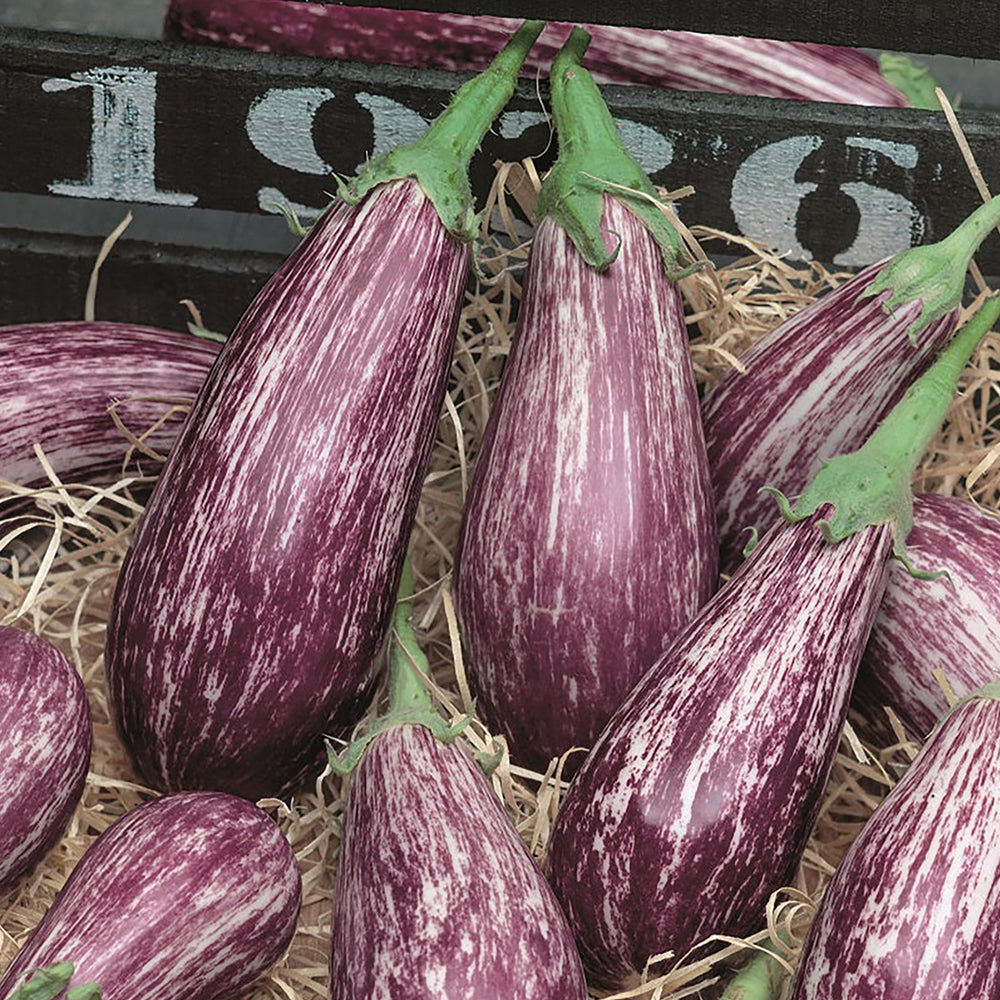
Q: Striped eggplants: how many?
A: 11